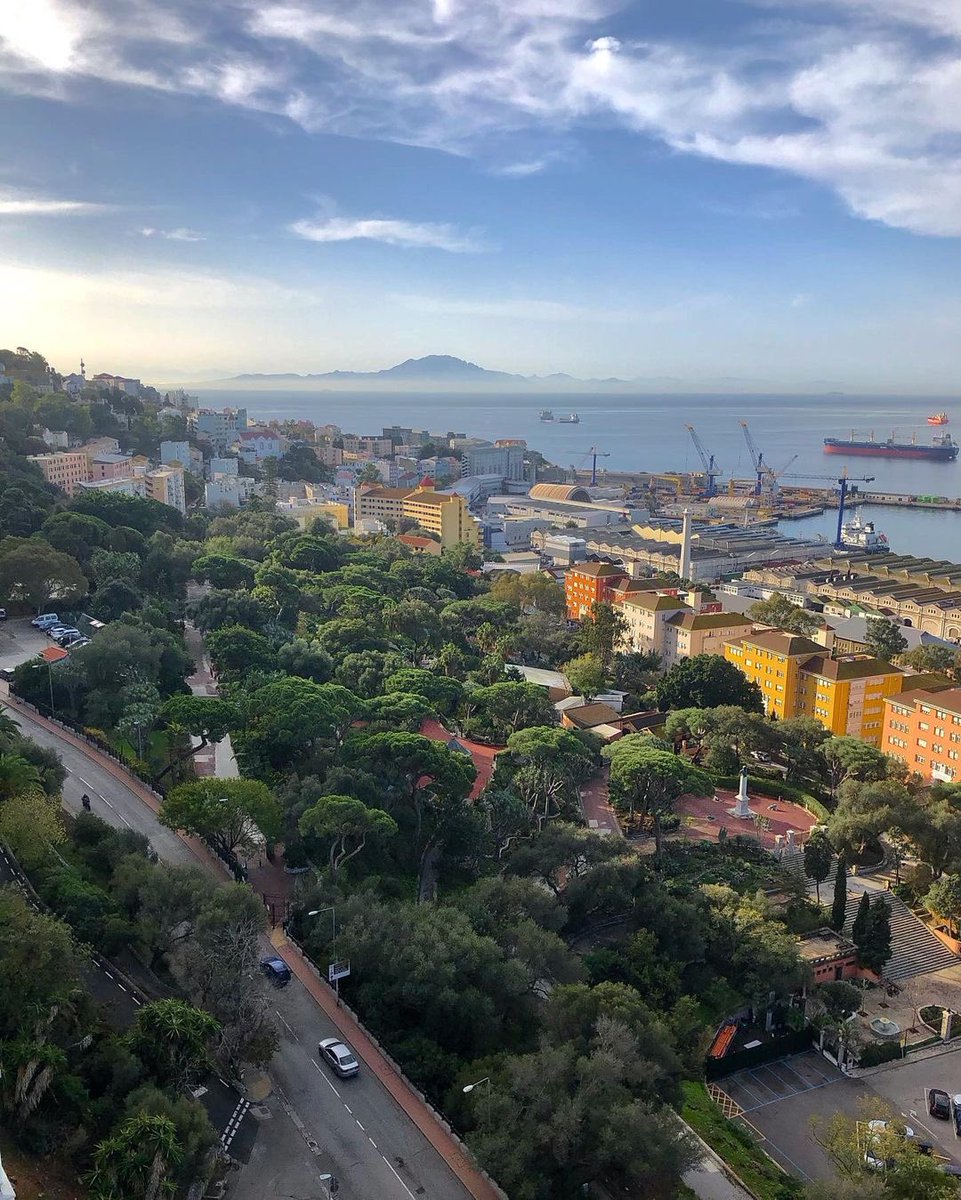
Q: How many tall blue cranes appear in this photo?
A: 4